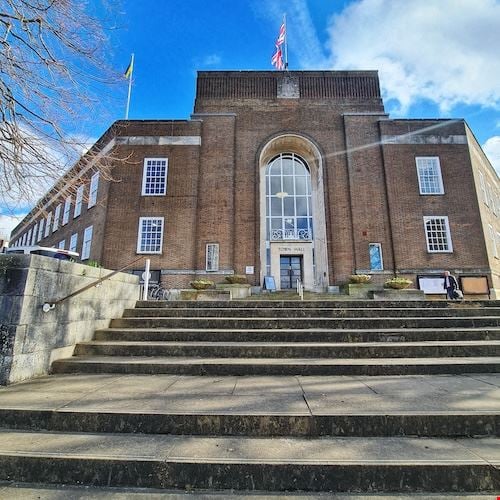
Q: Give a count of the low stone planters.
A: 4